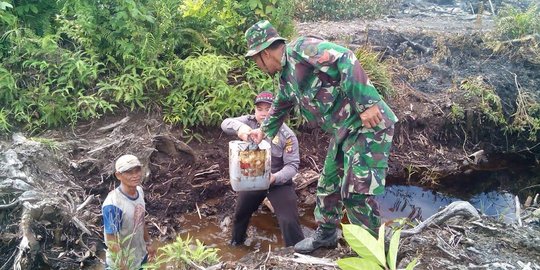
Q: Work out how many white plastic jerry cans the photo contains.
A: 1